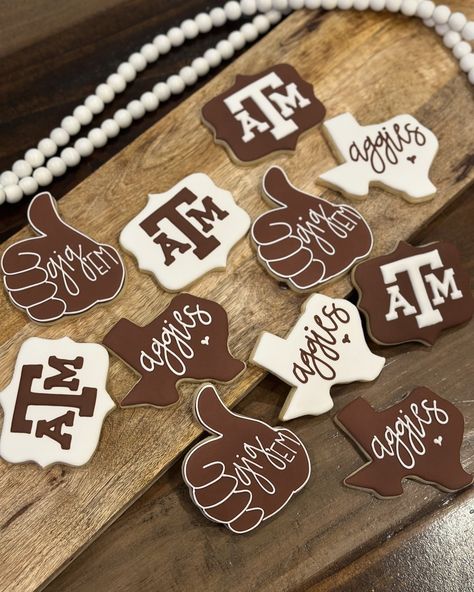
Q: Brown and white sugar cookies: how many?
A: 11